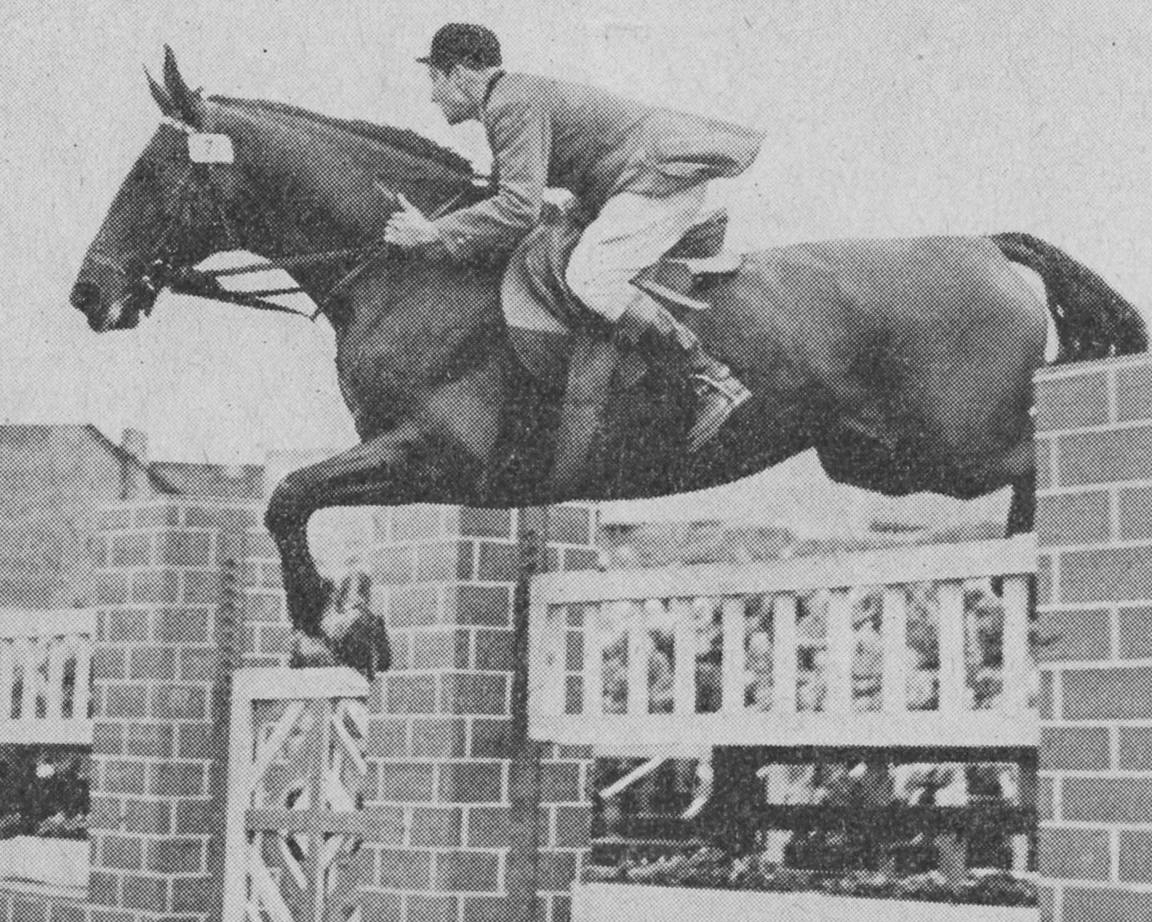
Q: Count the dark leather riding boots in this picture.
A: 1